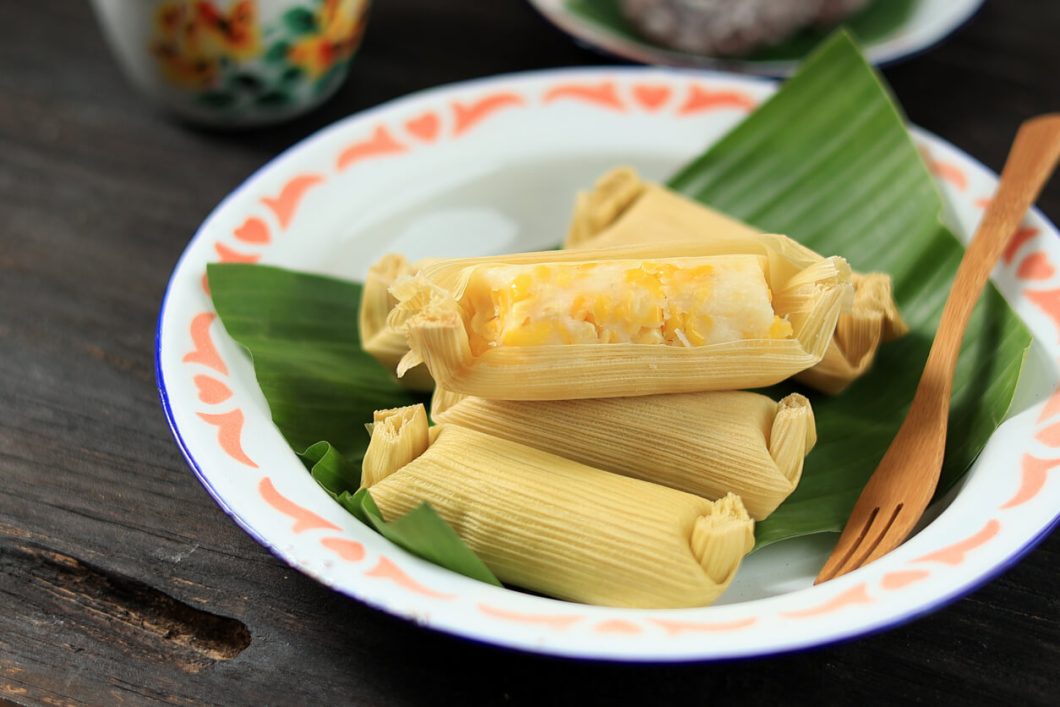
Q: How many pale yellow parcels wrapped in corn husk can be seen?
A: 5